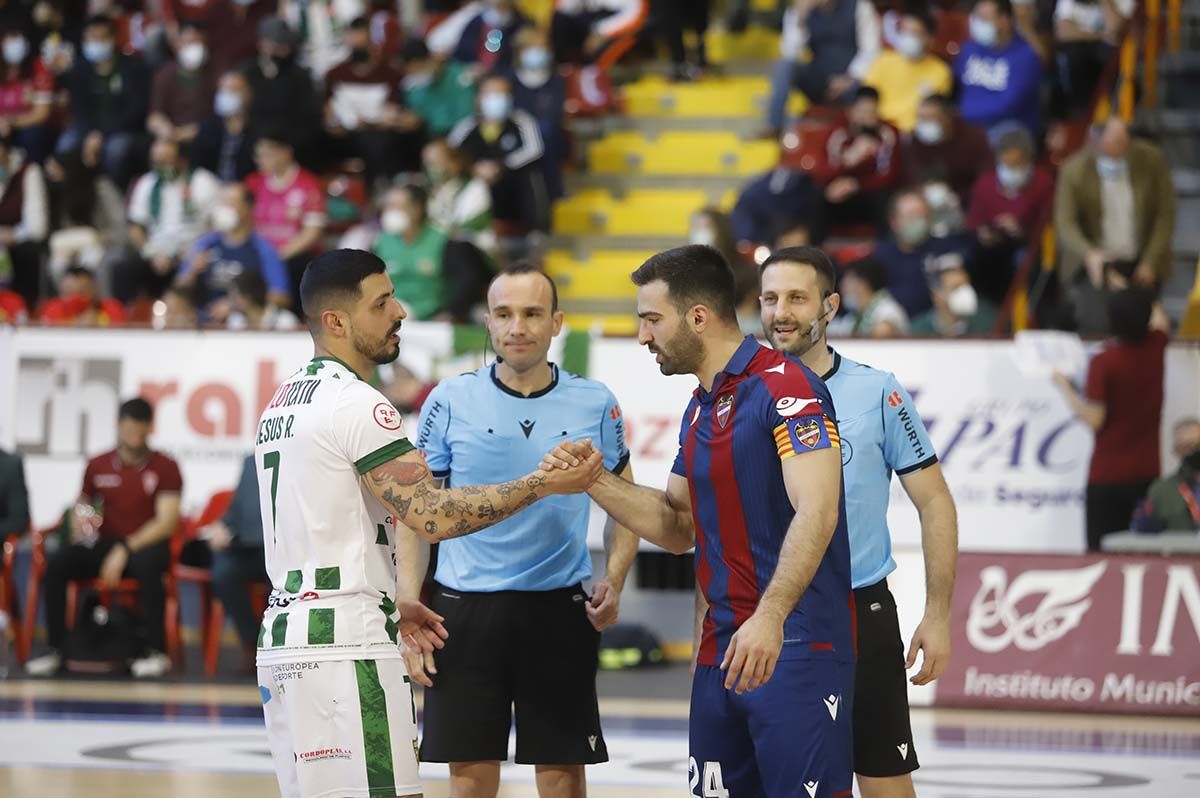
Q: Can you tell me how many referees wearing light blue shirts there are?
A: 2